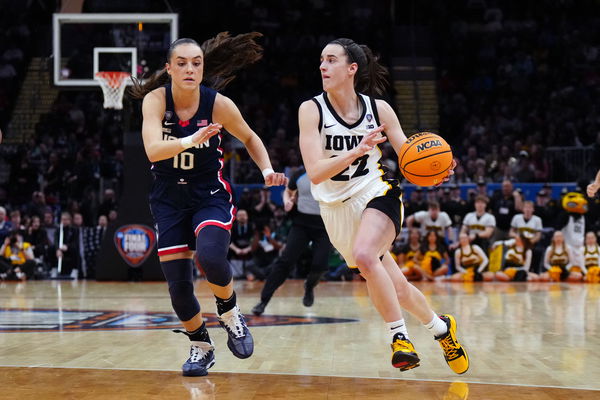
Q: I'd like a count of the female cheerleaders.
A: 6